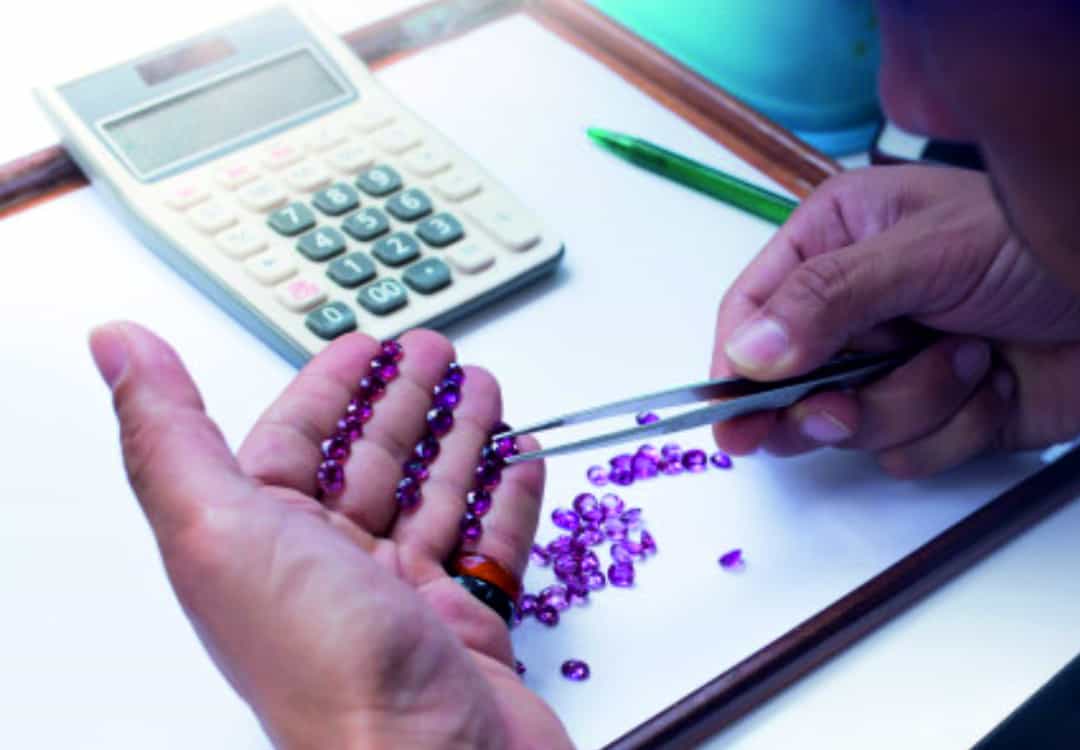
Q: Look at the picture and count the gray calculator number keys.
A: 11